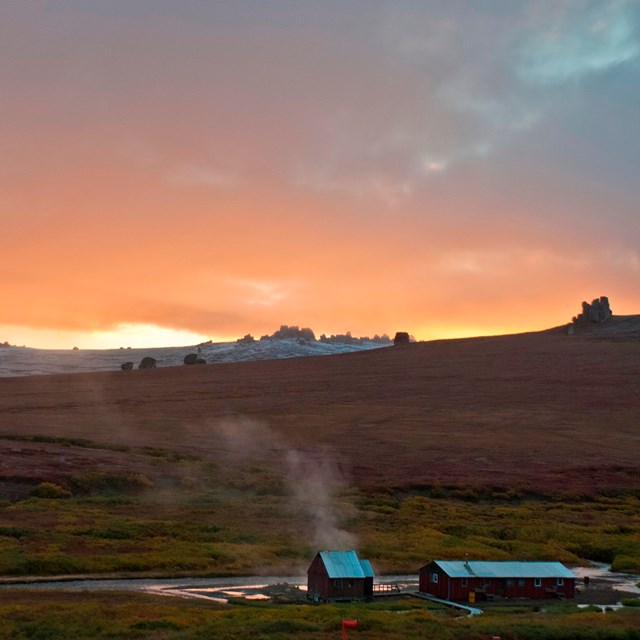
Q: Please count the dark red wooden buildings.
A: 2